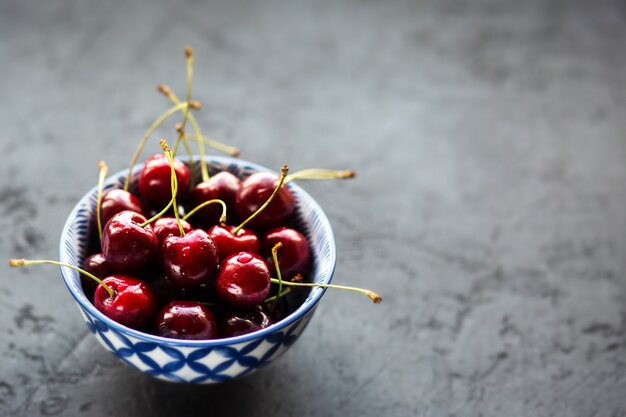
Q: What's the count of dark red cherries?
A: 14